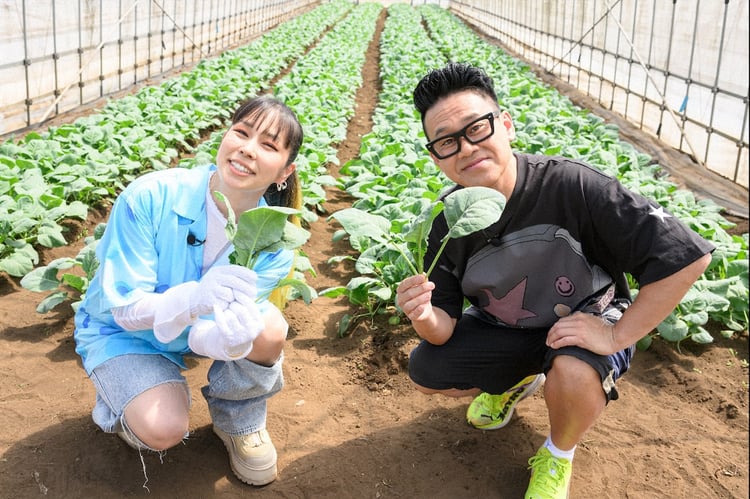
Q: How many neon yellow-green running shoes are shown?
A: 2